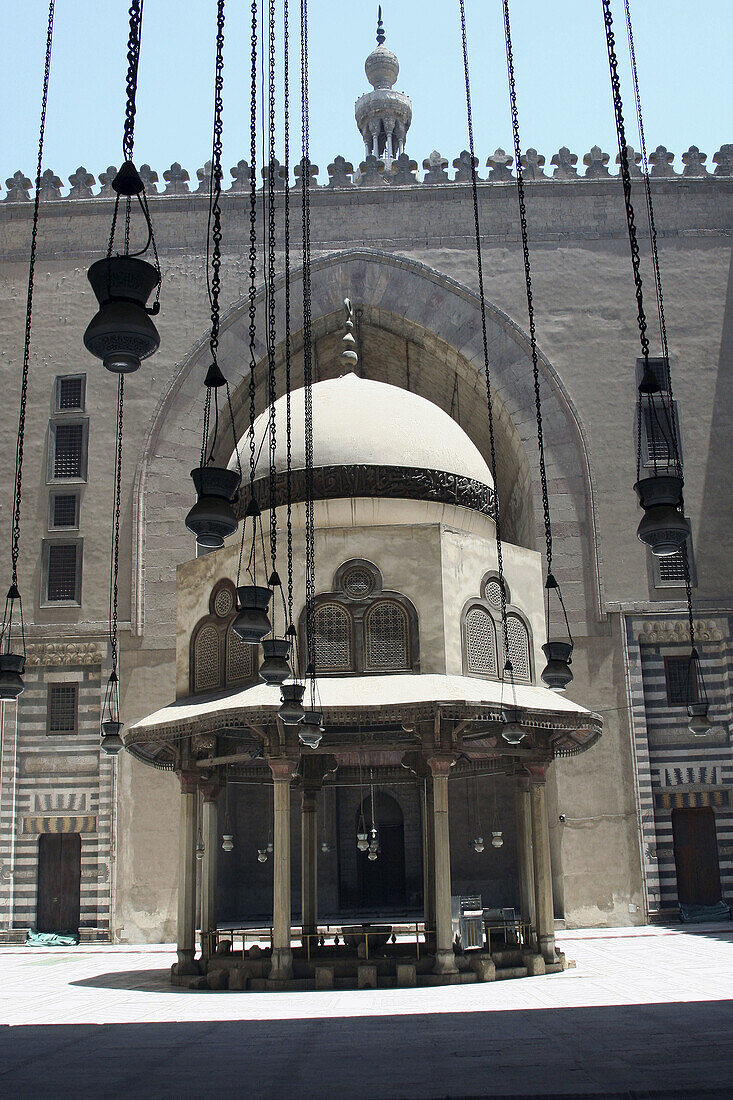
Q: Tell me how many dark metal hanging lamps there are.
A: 12